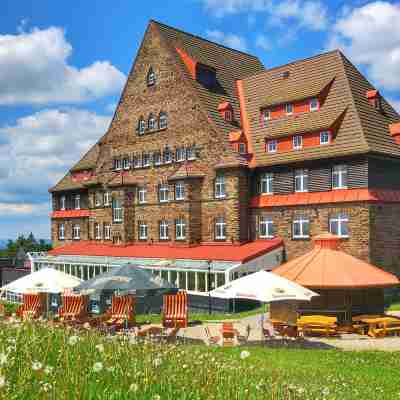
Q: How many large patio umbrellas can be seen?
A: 3